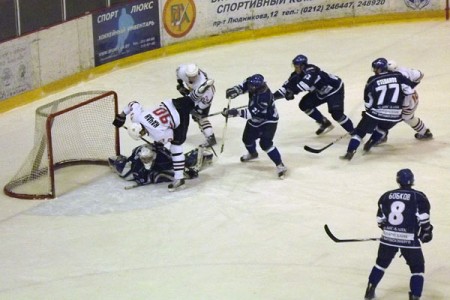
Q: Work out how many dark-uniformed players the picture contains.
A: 5